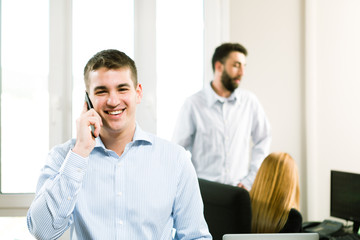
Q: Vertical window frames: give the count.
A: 3